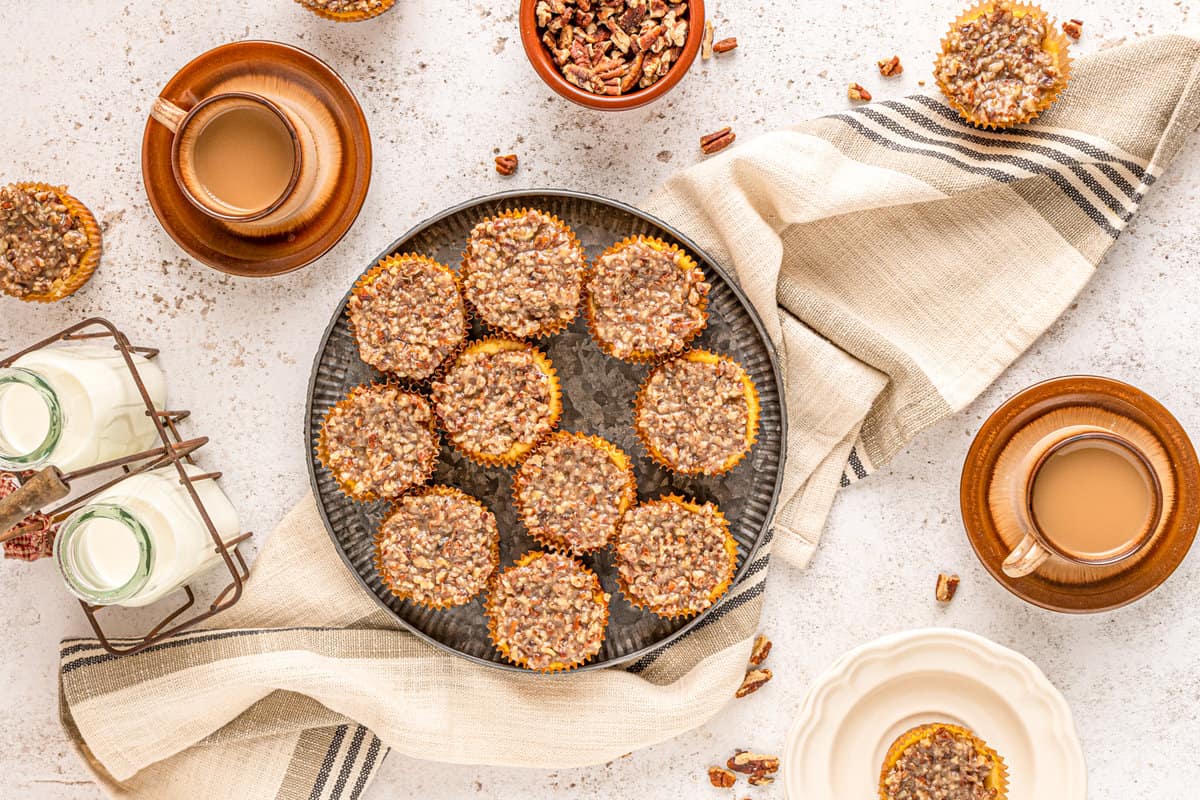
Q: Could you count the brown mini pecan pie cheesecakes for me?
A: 14